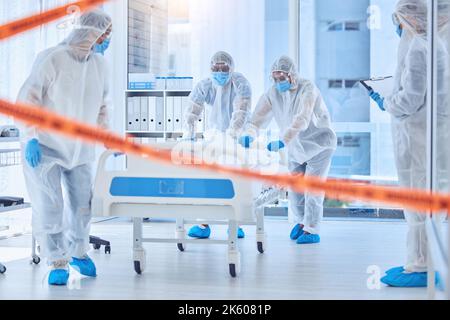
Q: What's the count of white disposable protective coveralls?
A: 4